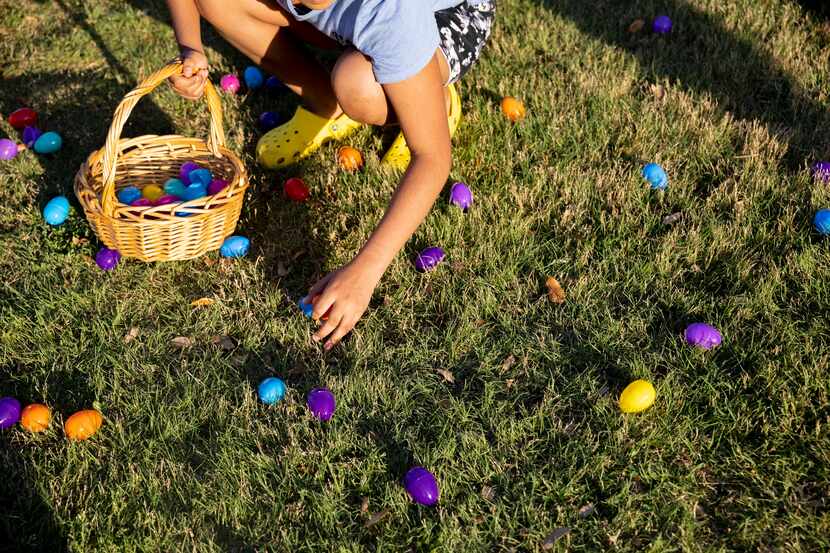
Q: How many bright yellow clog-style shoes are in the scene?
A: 2